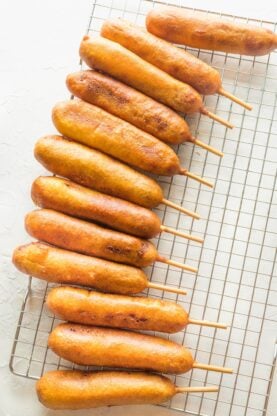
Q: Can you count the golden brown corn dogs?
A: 12